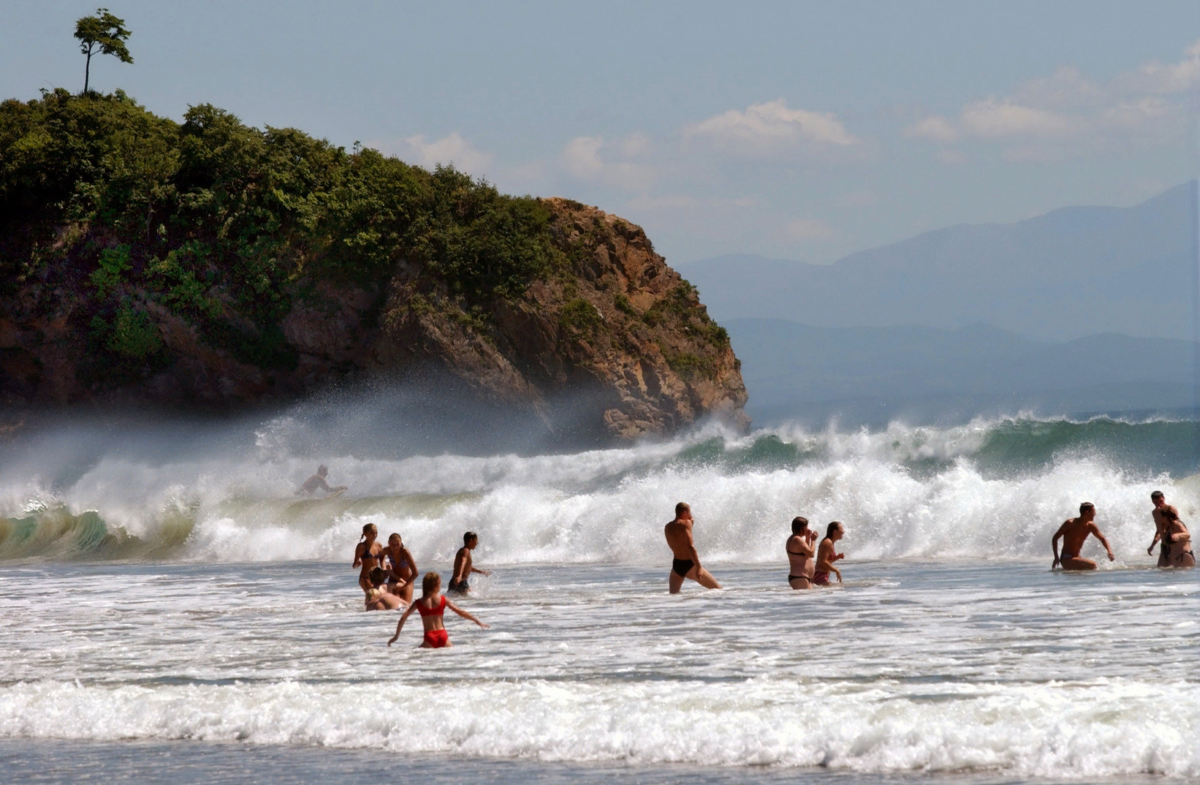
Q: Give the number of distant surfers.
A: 1